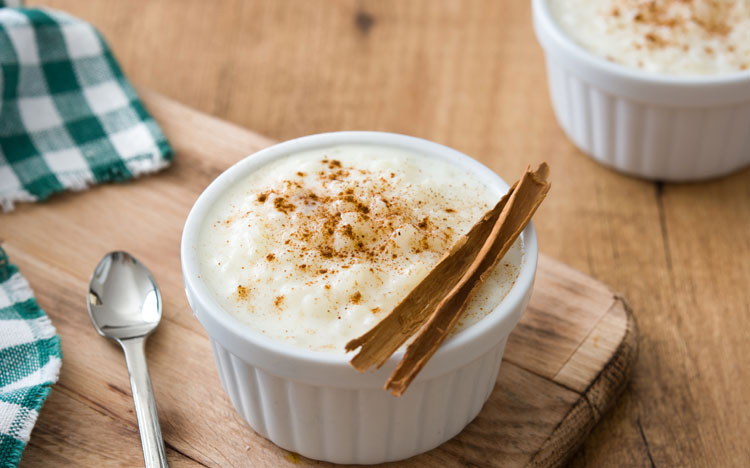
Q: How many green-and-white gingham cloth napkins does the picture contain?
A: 2